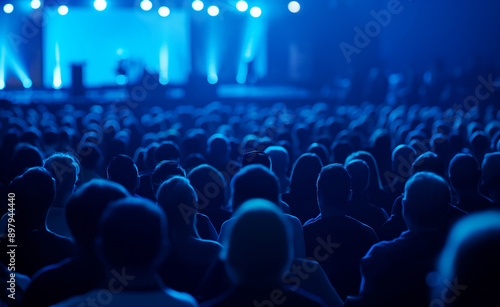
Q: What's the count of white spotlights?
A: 11